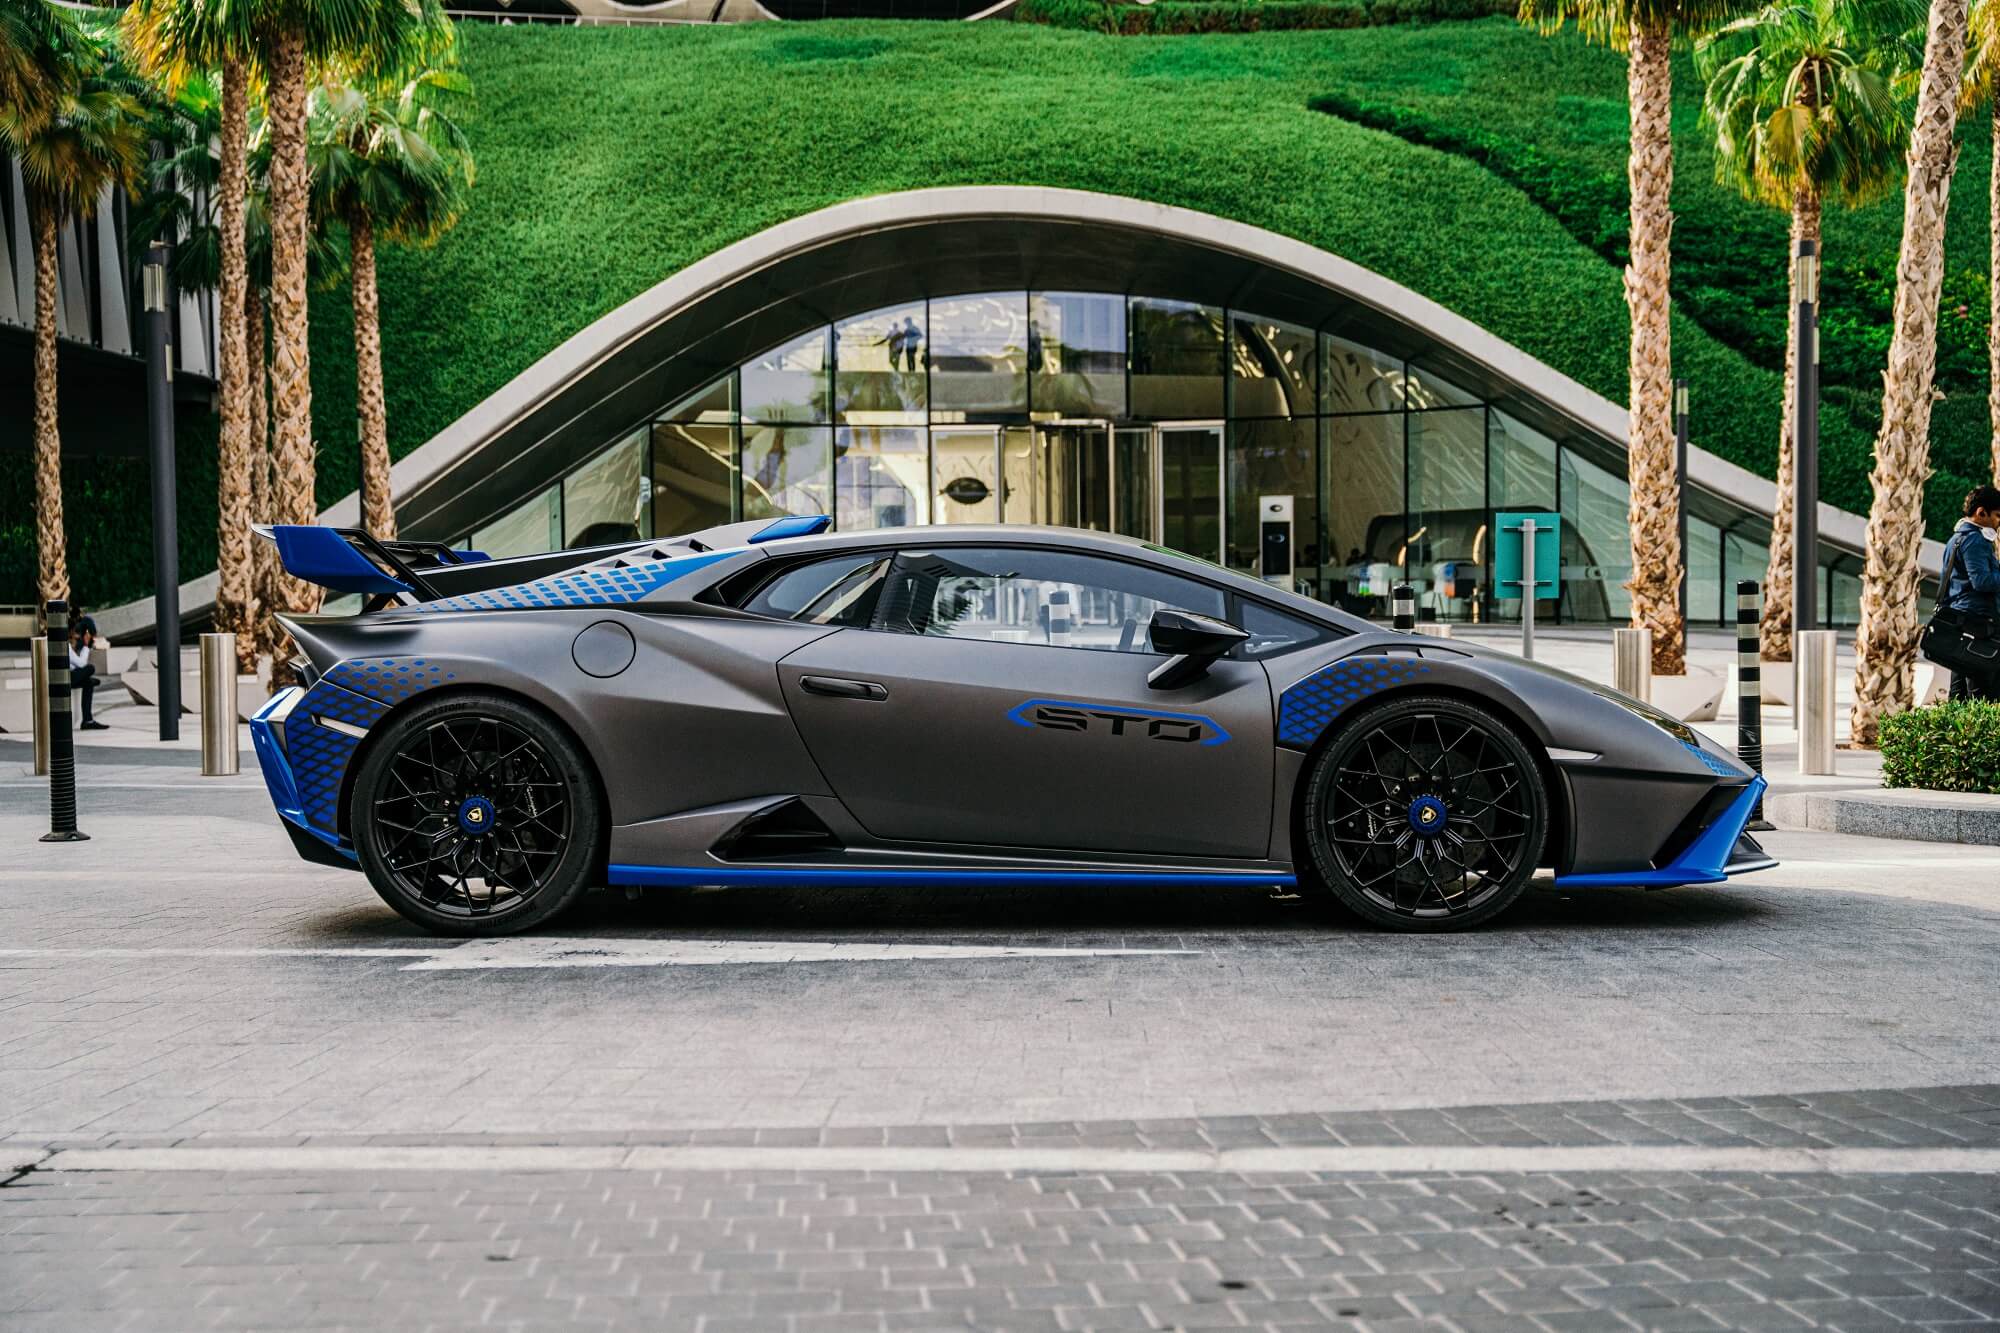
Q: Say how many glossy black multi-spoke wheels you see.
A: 2